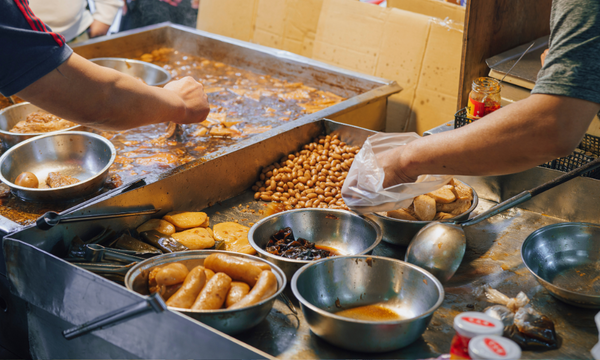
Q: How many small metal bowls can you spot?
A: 8